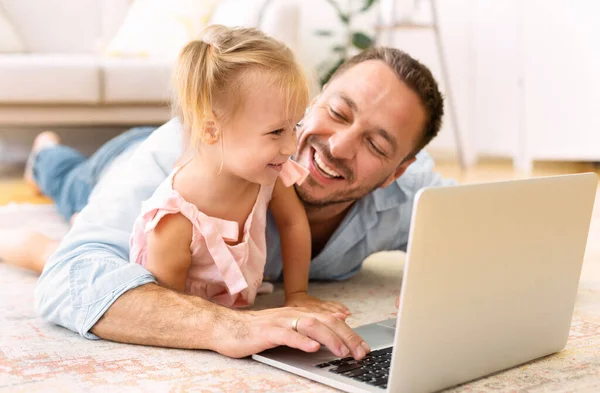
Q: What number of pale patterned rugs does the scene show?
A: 1